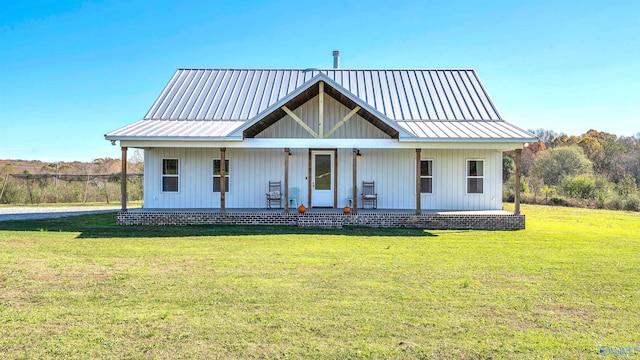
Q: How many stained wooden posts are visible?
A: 6